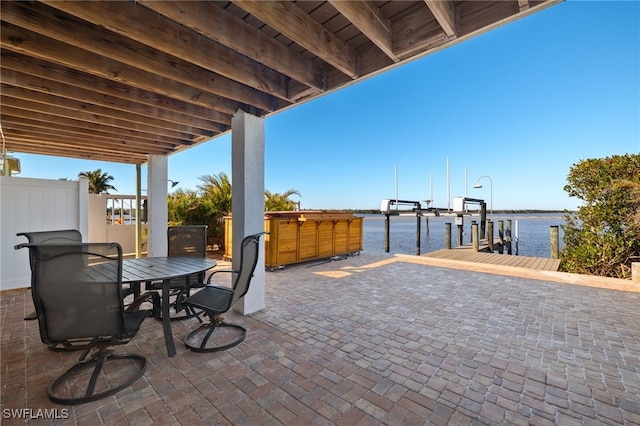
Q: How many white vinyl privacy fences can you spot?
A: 1